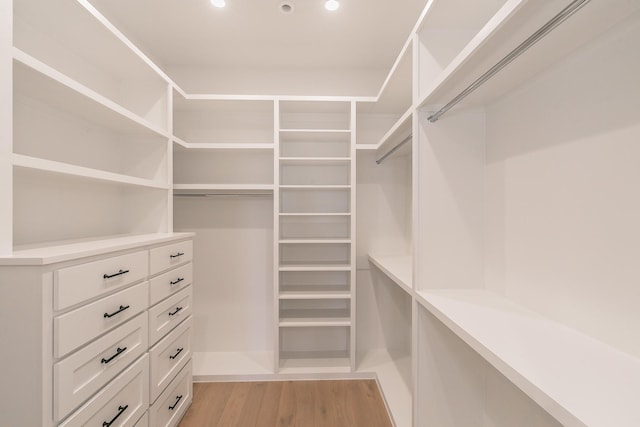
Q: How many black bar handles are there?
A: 9